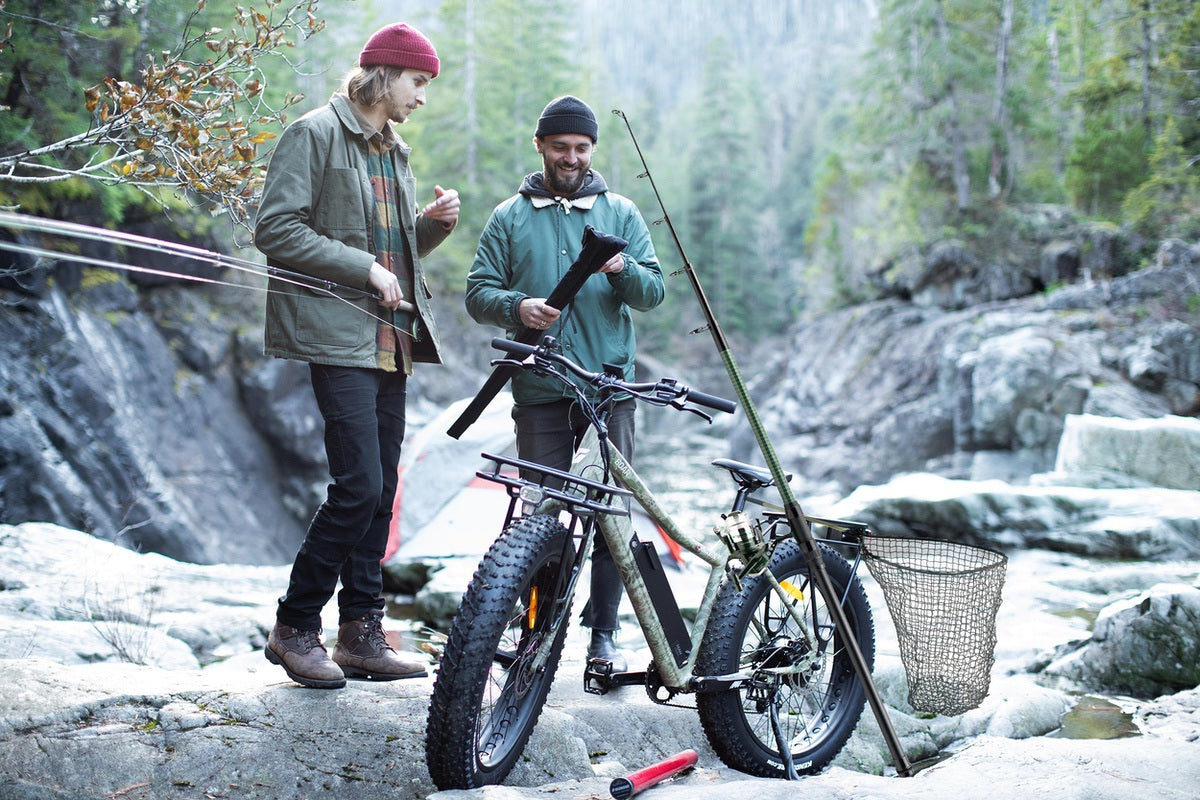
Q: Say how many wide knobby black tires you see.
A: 2